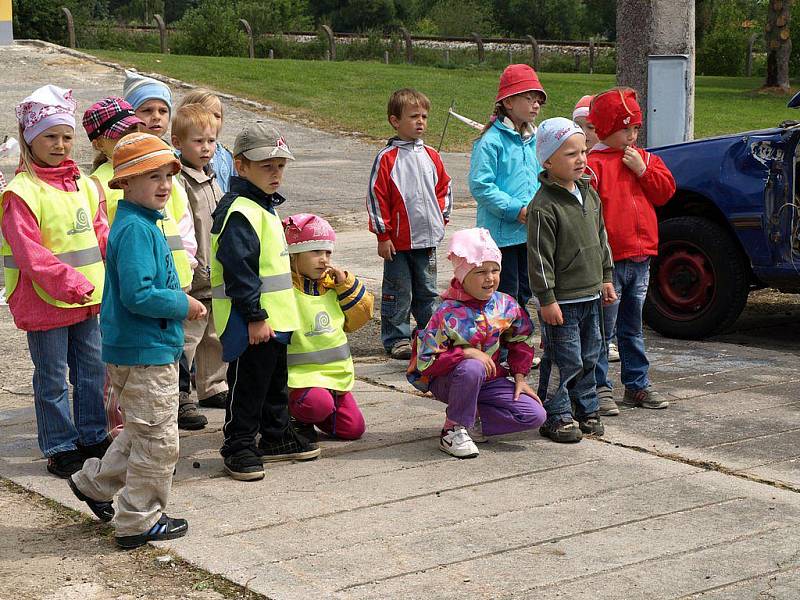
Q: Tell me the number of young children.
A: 14